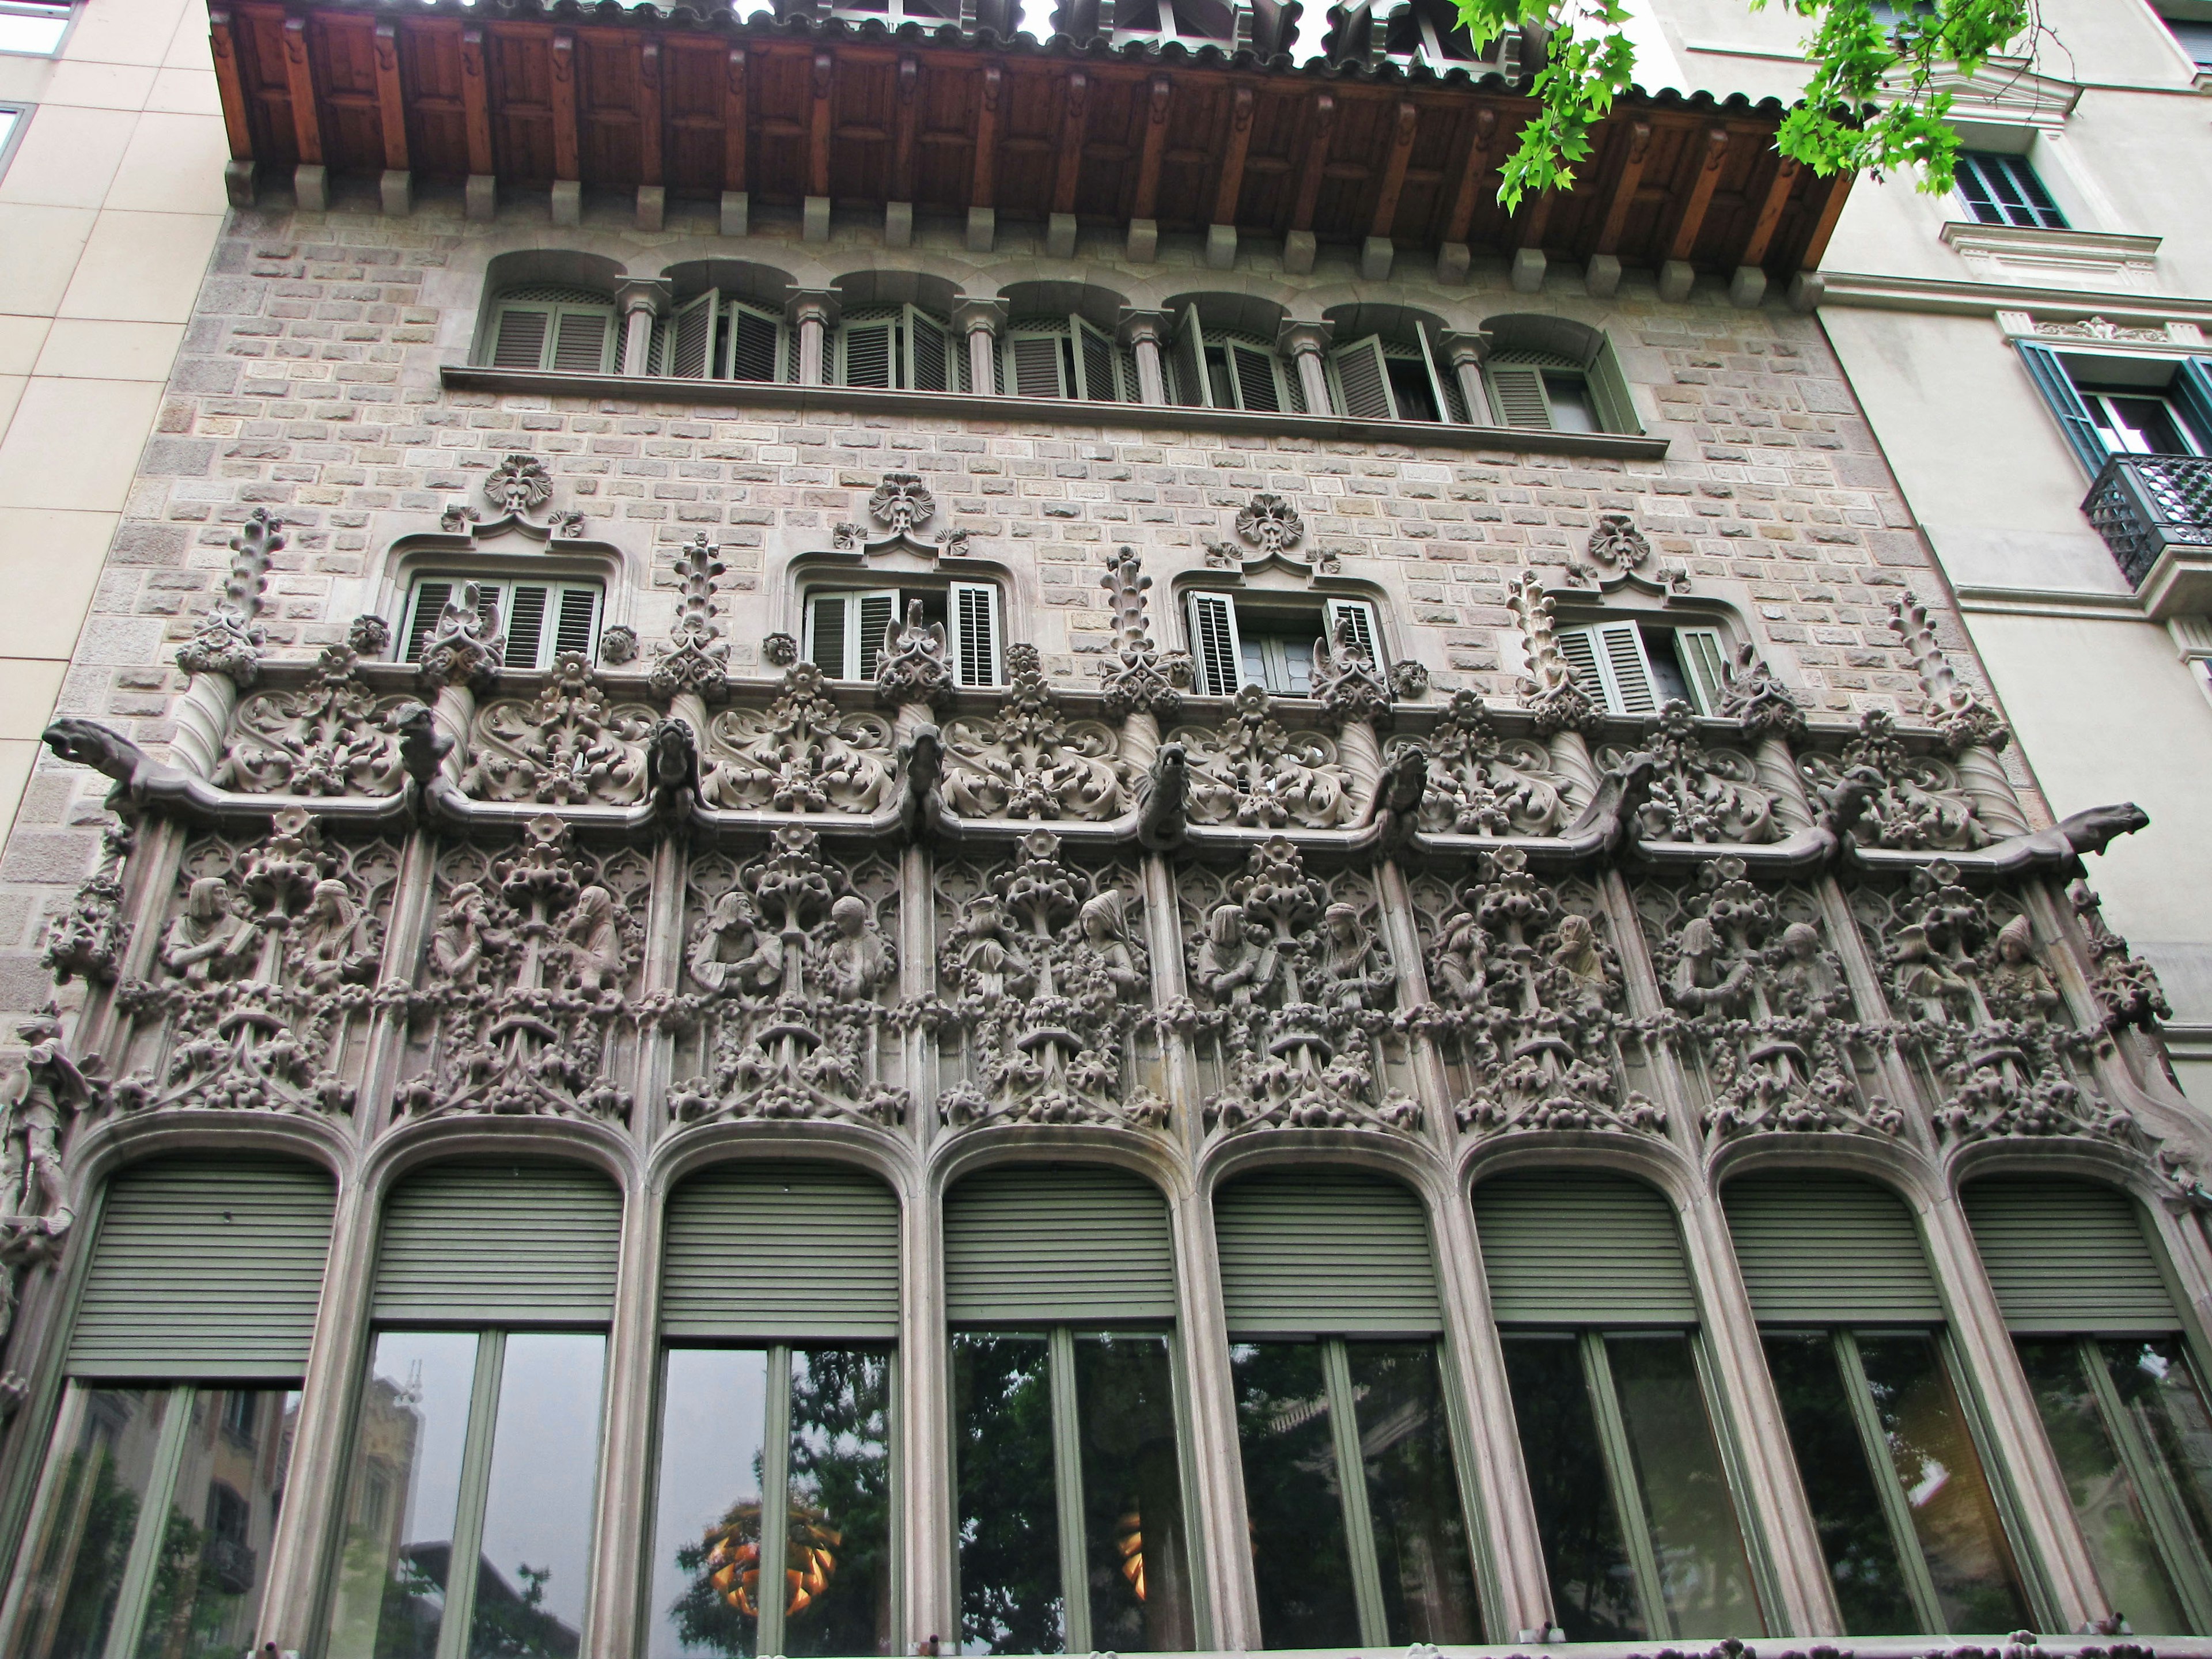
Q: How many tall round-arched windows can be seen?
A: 8